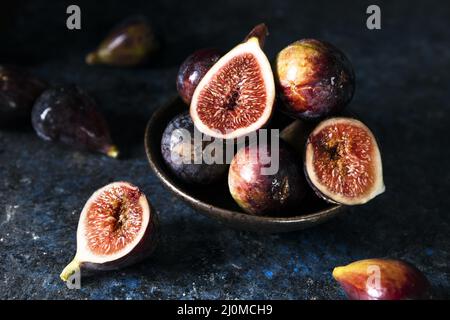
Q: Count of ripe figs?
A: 11